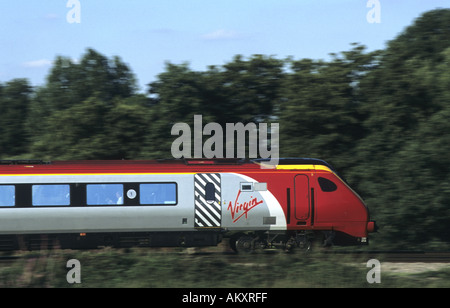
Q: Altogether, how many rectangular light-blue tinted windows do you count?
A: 4